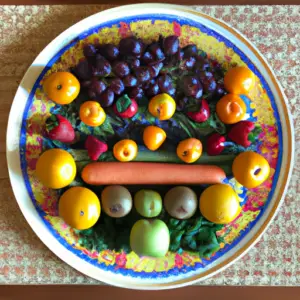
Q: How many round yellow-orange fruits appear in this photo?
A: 12